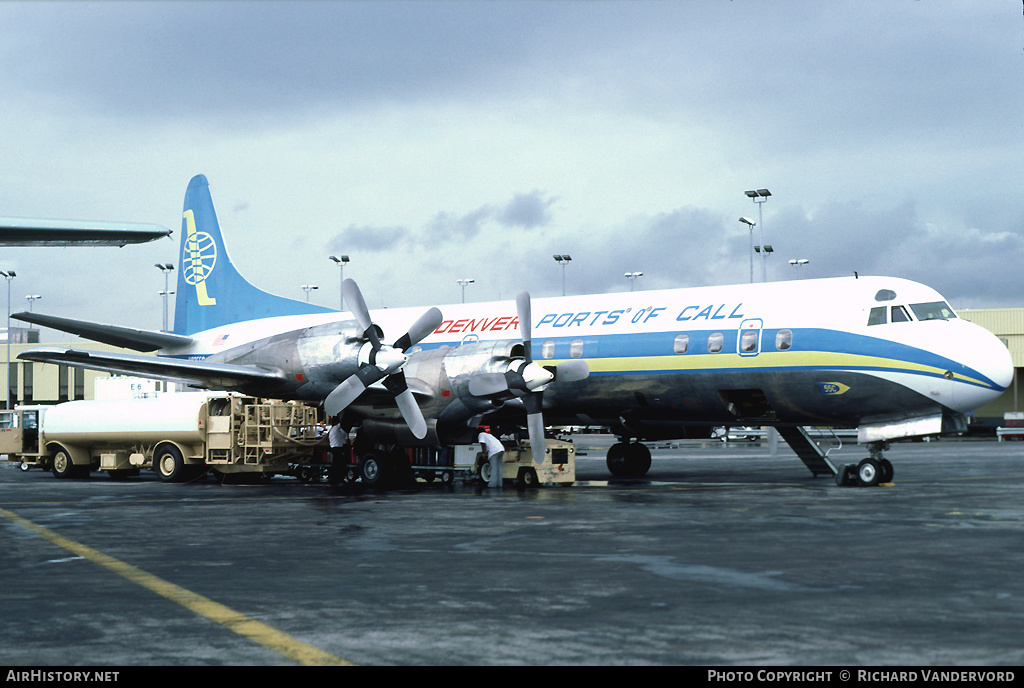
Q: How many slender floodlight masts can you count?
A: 13